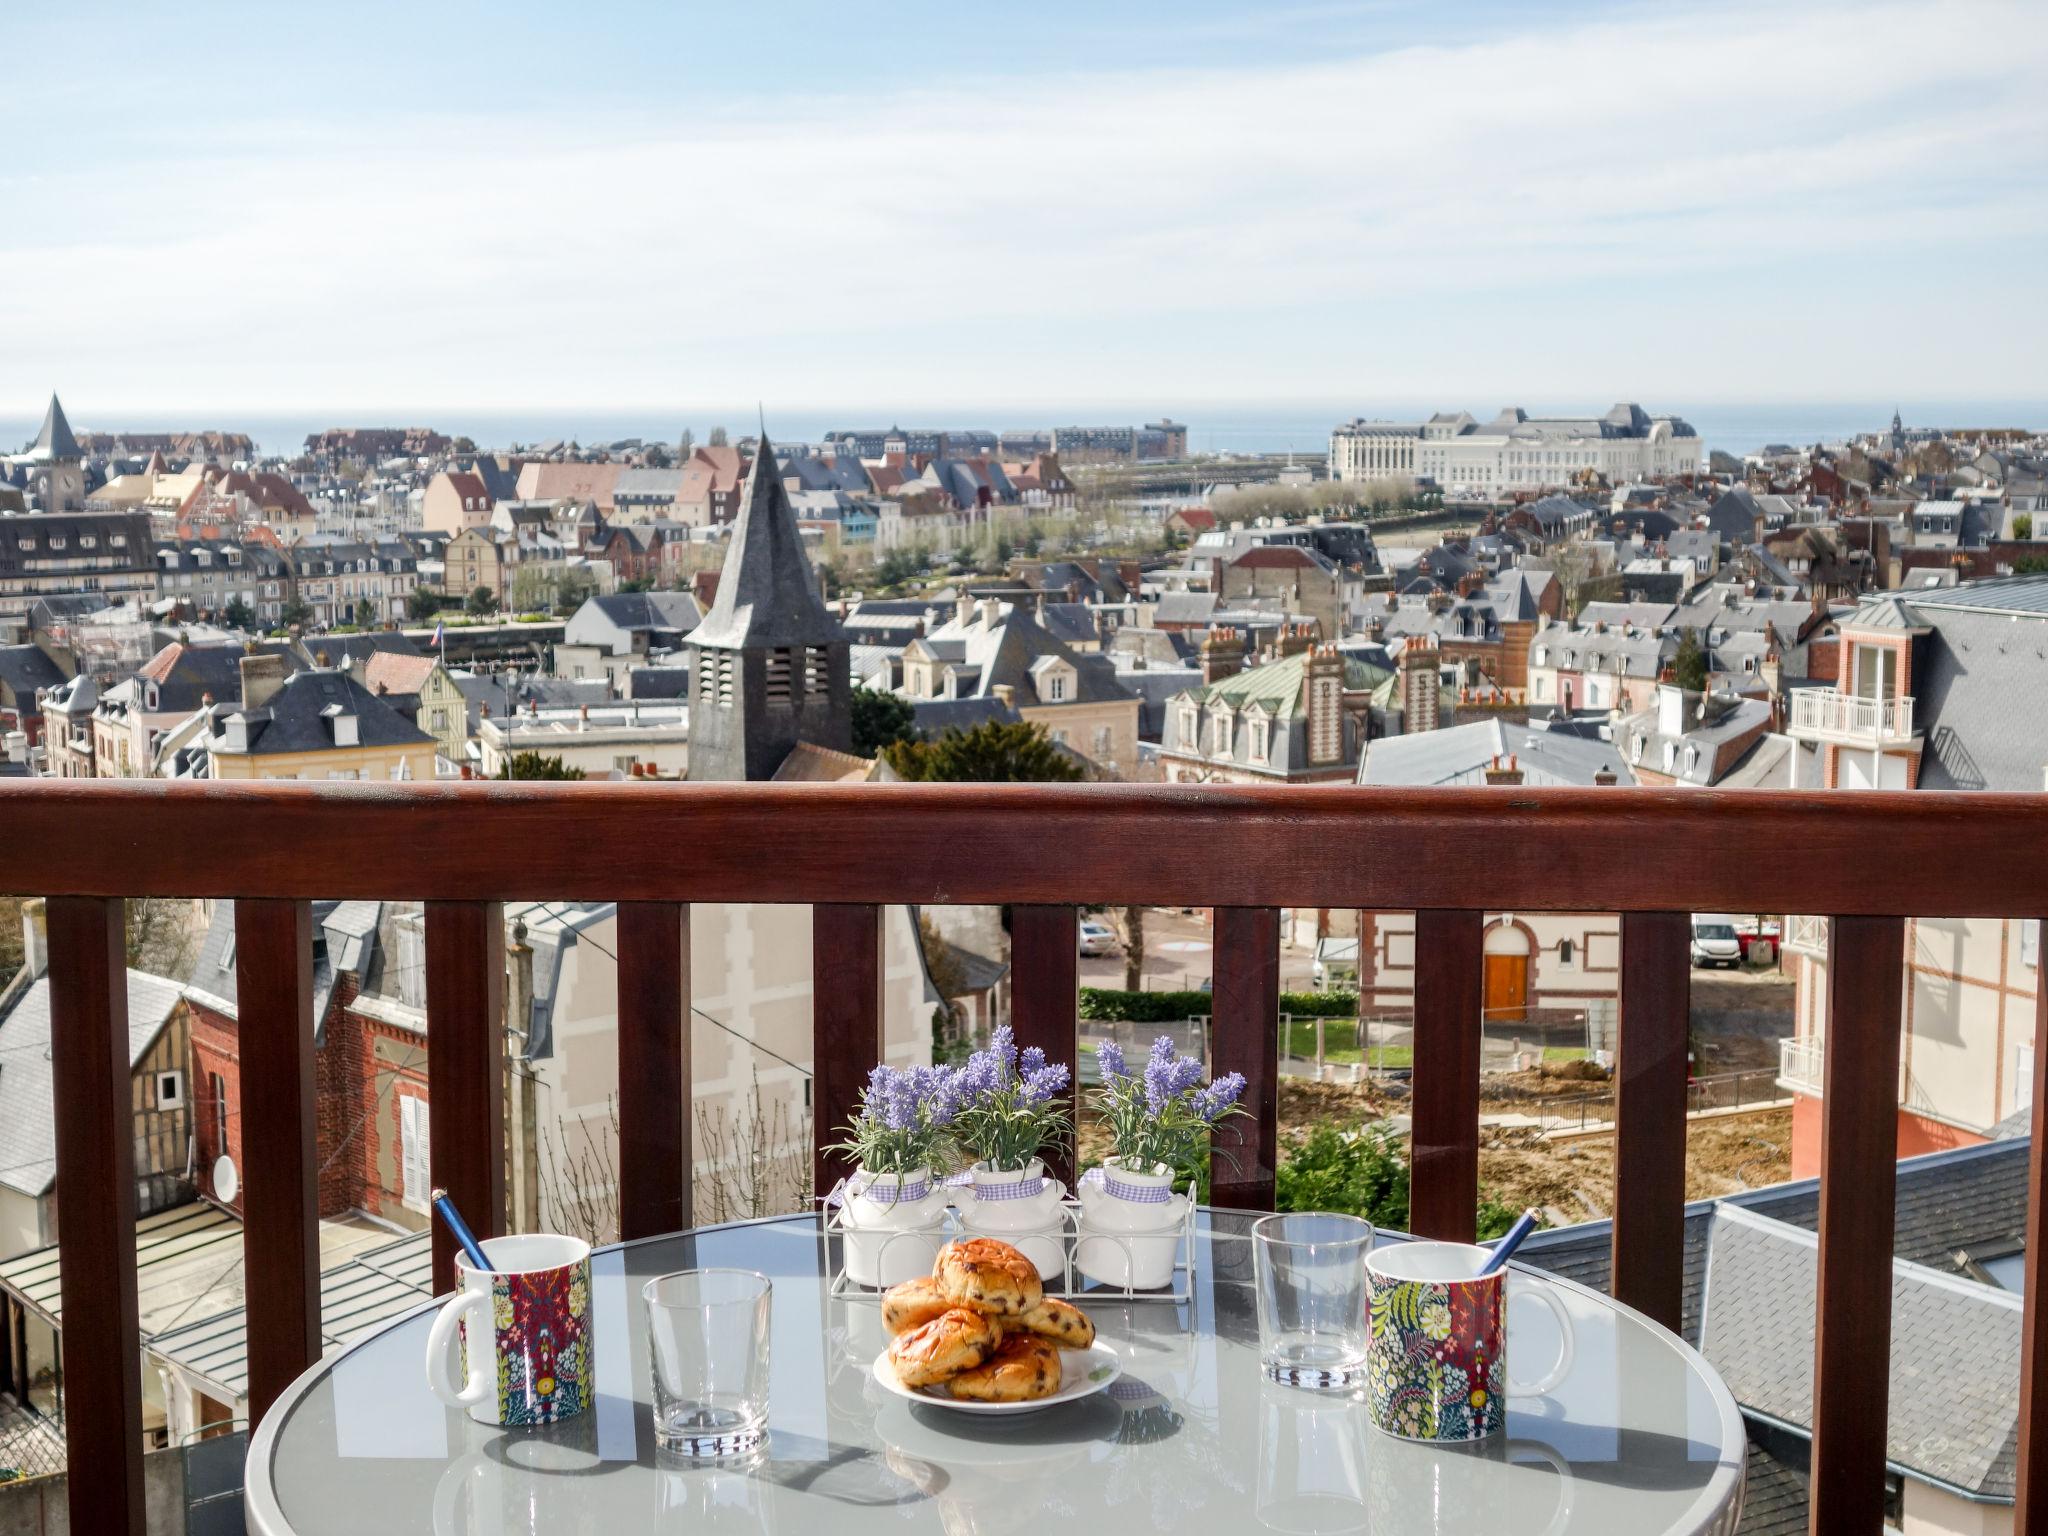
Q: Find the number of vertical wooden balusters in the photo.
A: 11